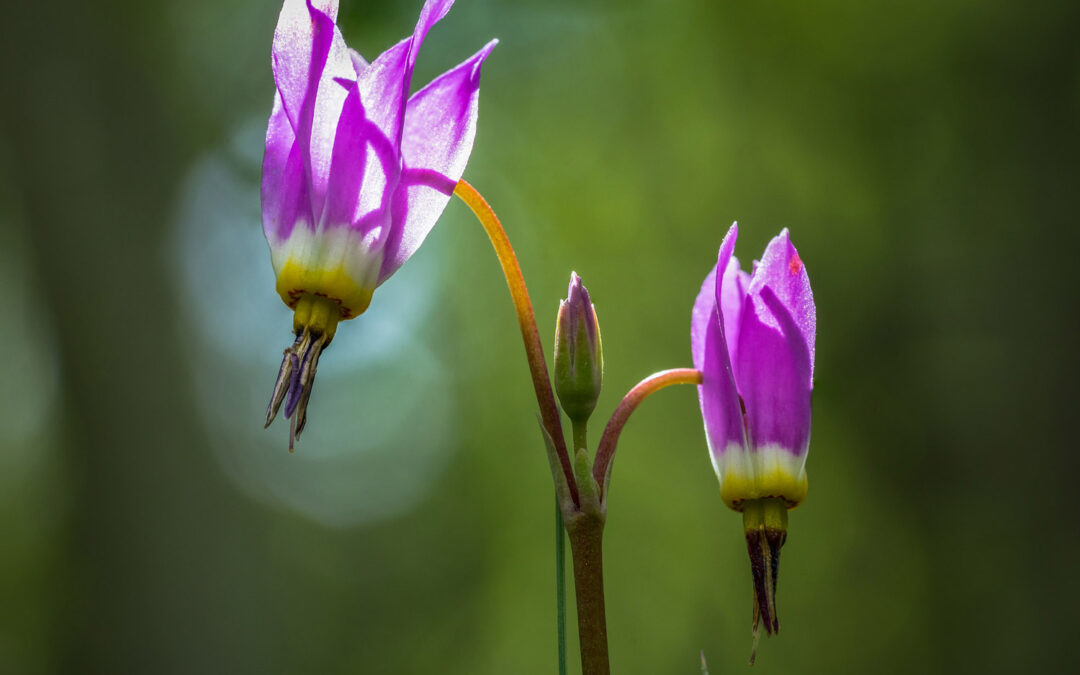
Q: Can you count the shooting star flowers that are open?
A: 2